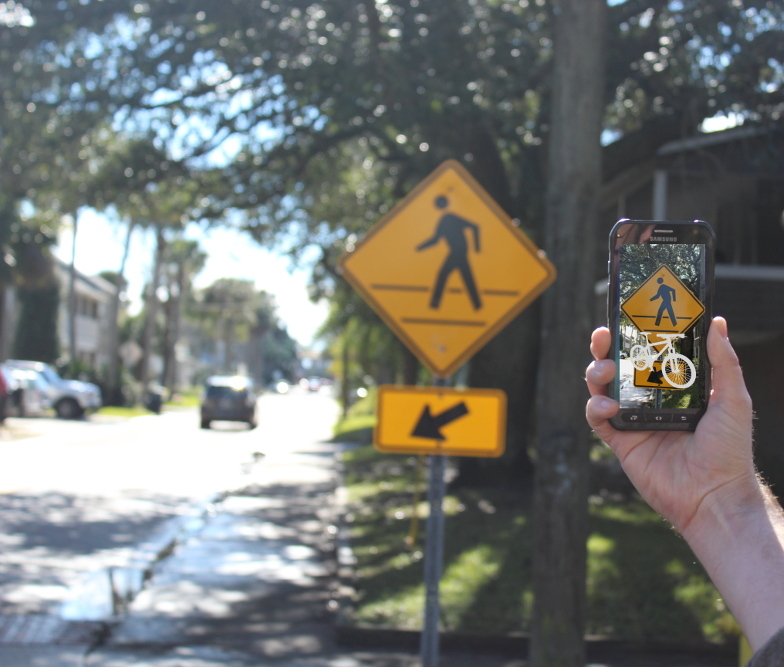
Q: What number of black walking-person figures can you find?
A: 2